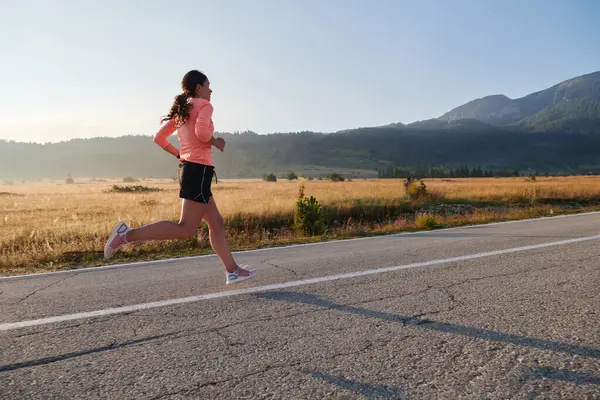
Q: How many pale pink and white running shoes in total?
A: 2